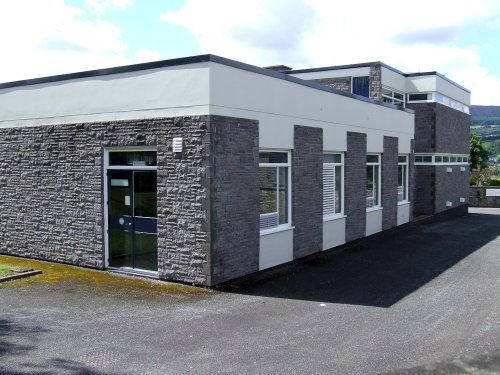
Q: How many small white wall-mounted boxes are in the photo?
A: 5